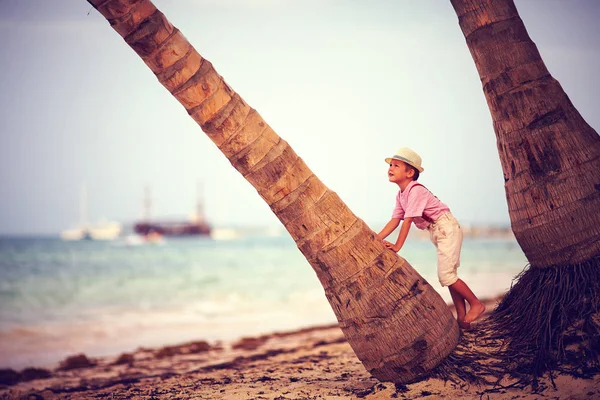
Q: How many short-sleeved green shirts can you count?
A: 0